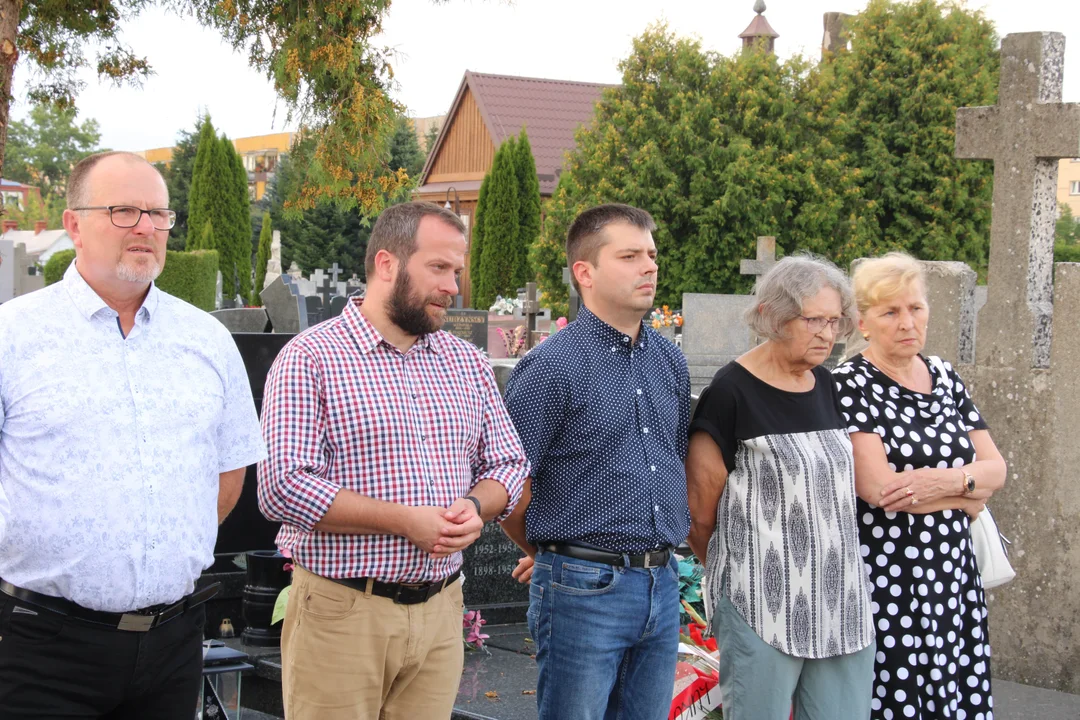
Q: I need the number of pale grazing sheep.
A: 0